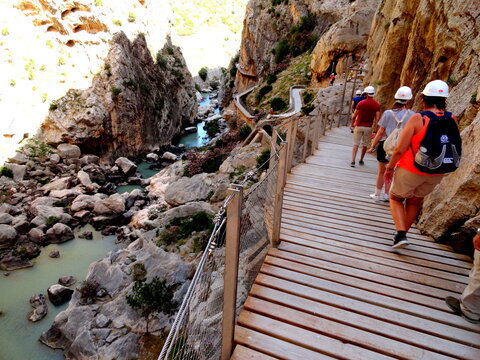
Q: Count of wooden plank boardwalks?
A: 1